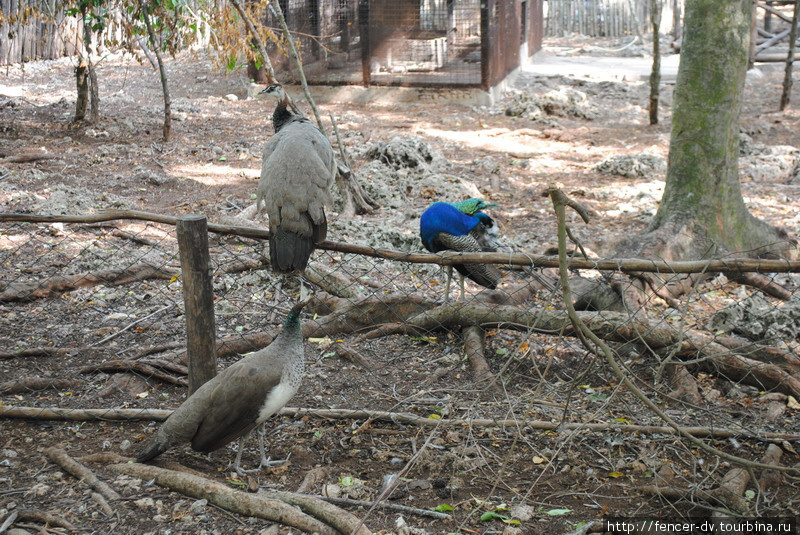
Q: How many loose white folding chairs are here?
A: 0